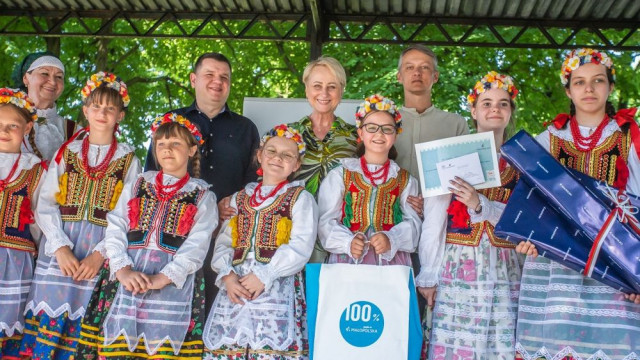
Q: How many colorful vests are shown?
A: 7